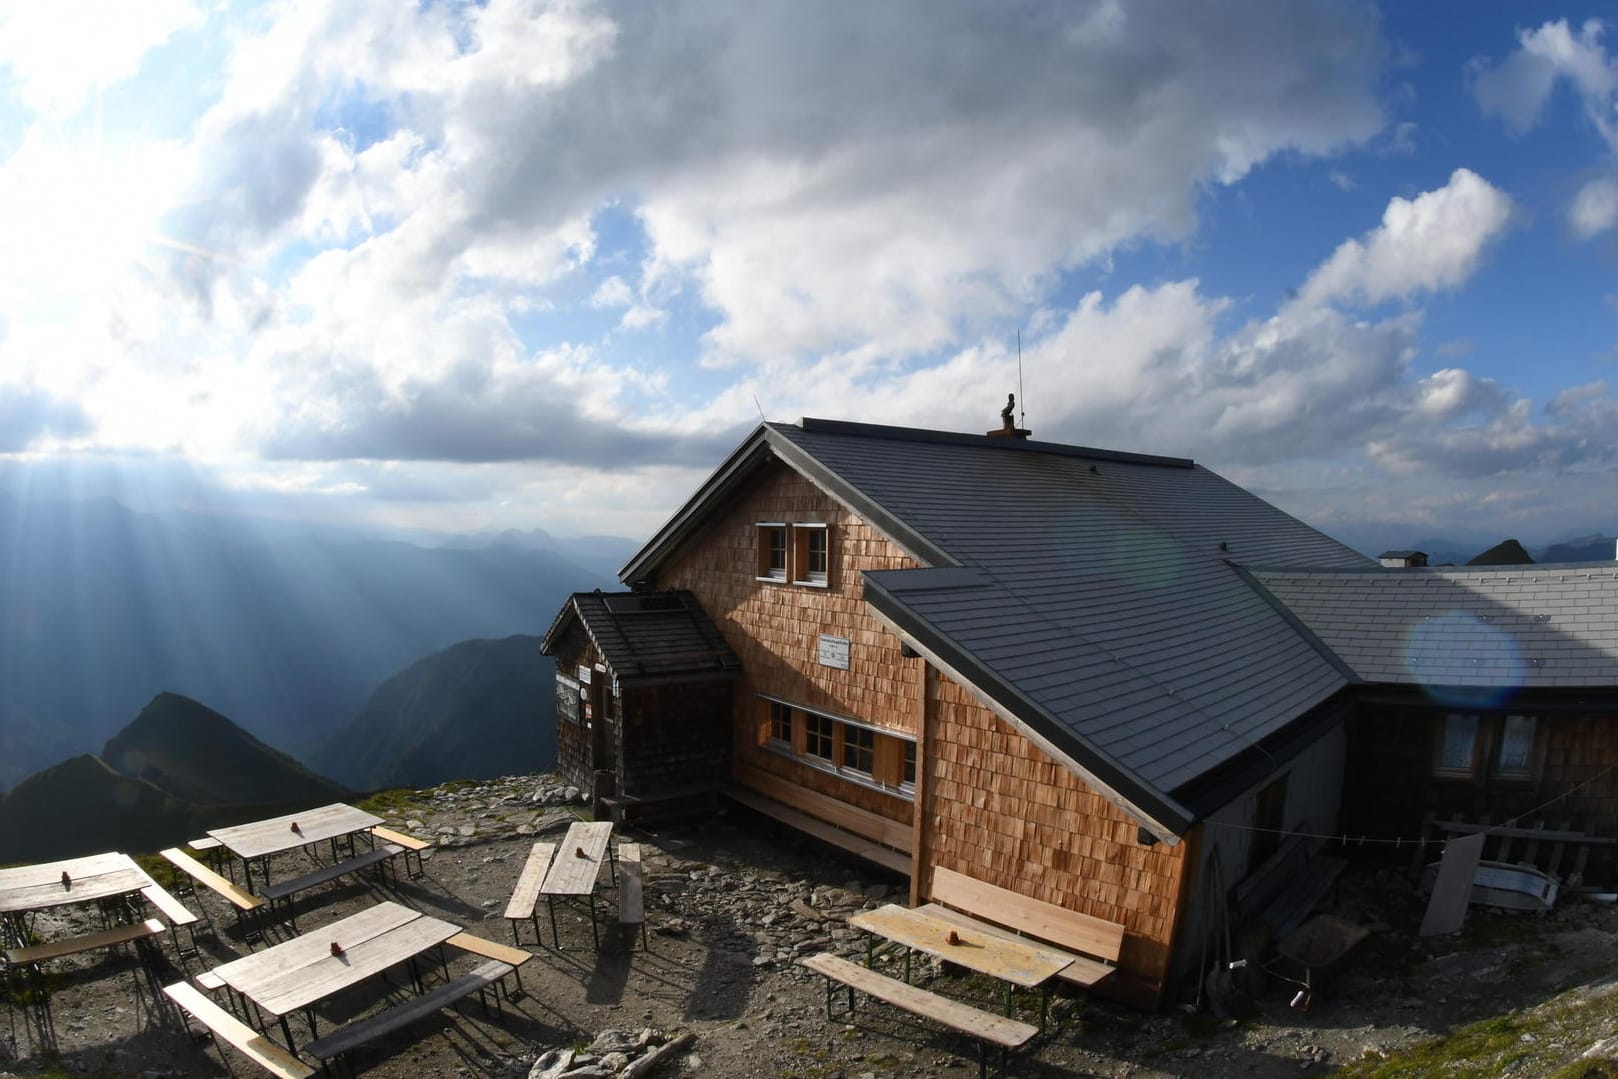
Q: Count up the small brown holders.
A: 5